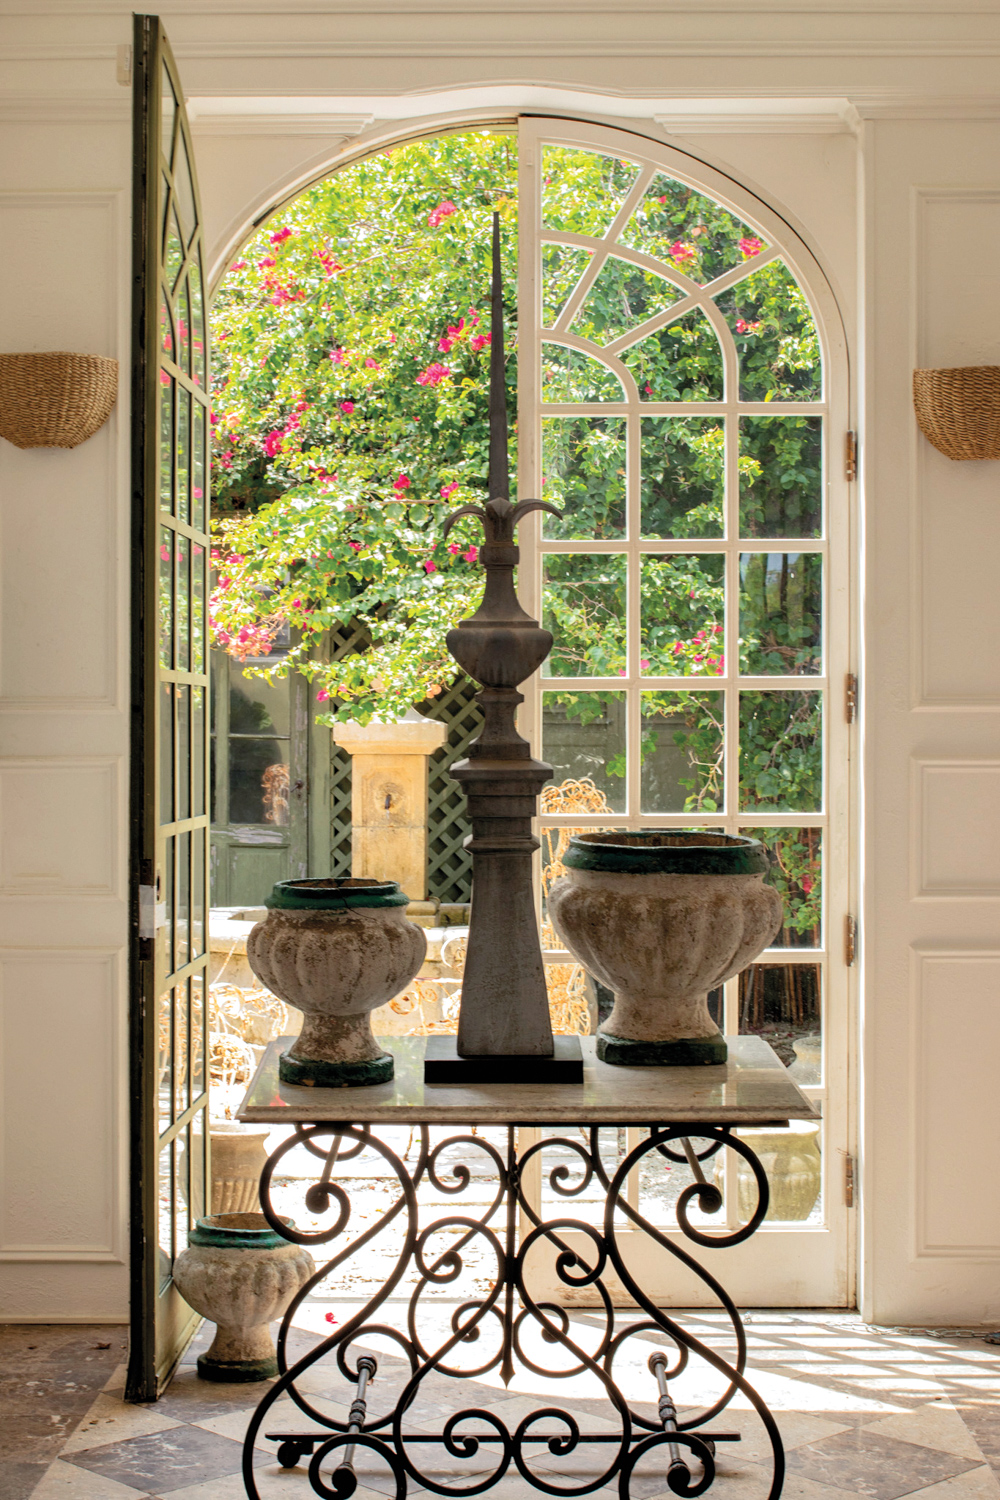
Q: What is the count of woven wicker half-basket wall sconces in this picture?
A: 2